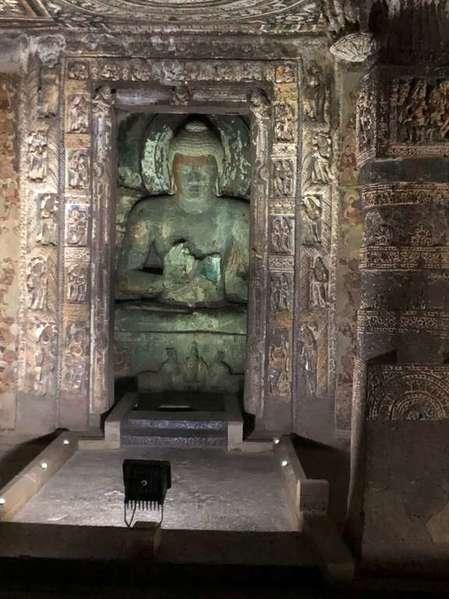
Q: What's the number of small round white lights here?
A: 5